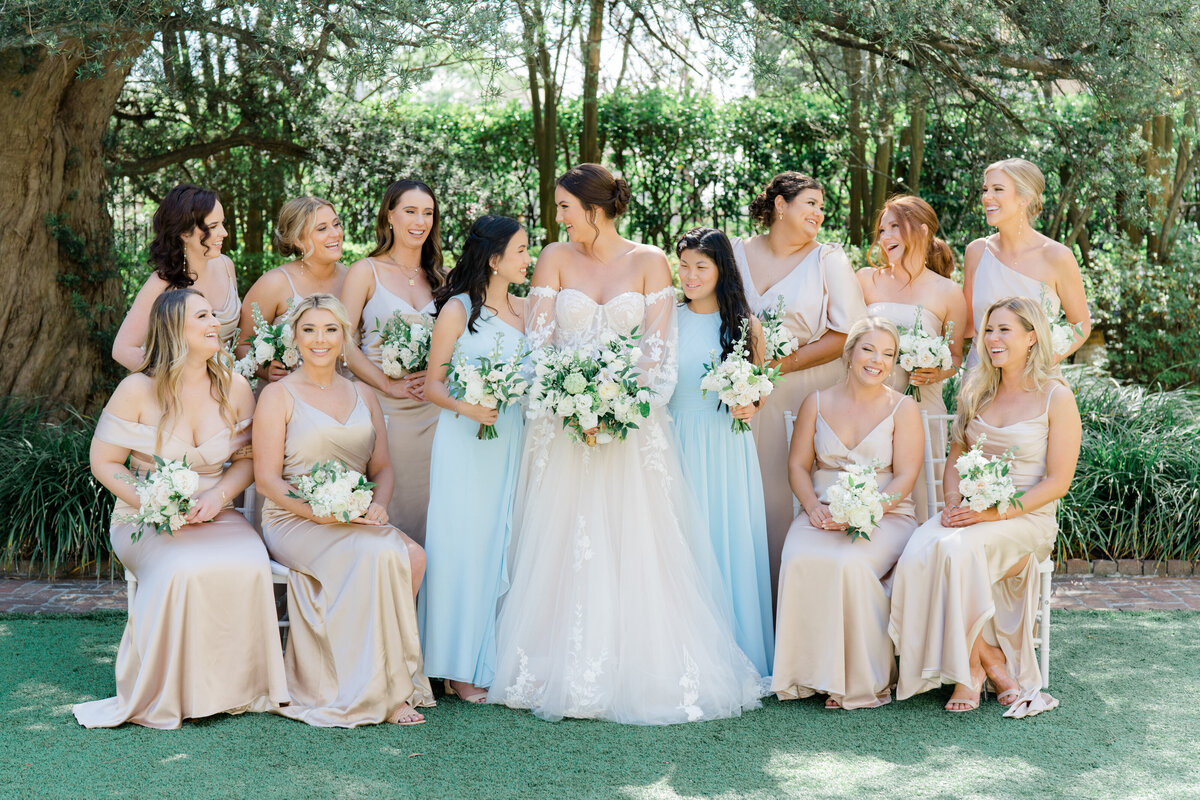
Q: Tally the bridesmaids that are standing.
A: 8